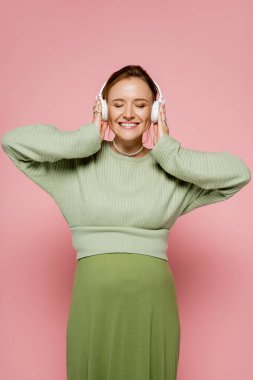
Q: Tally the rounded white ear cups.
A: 2